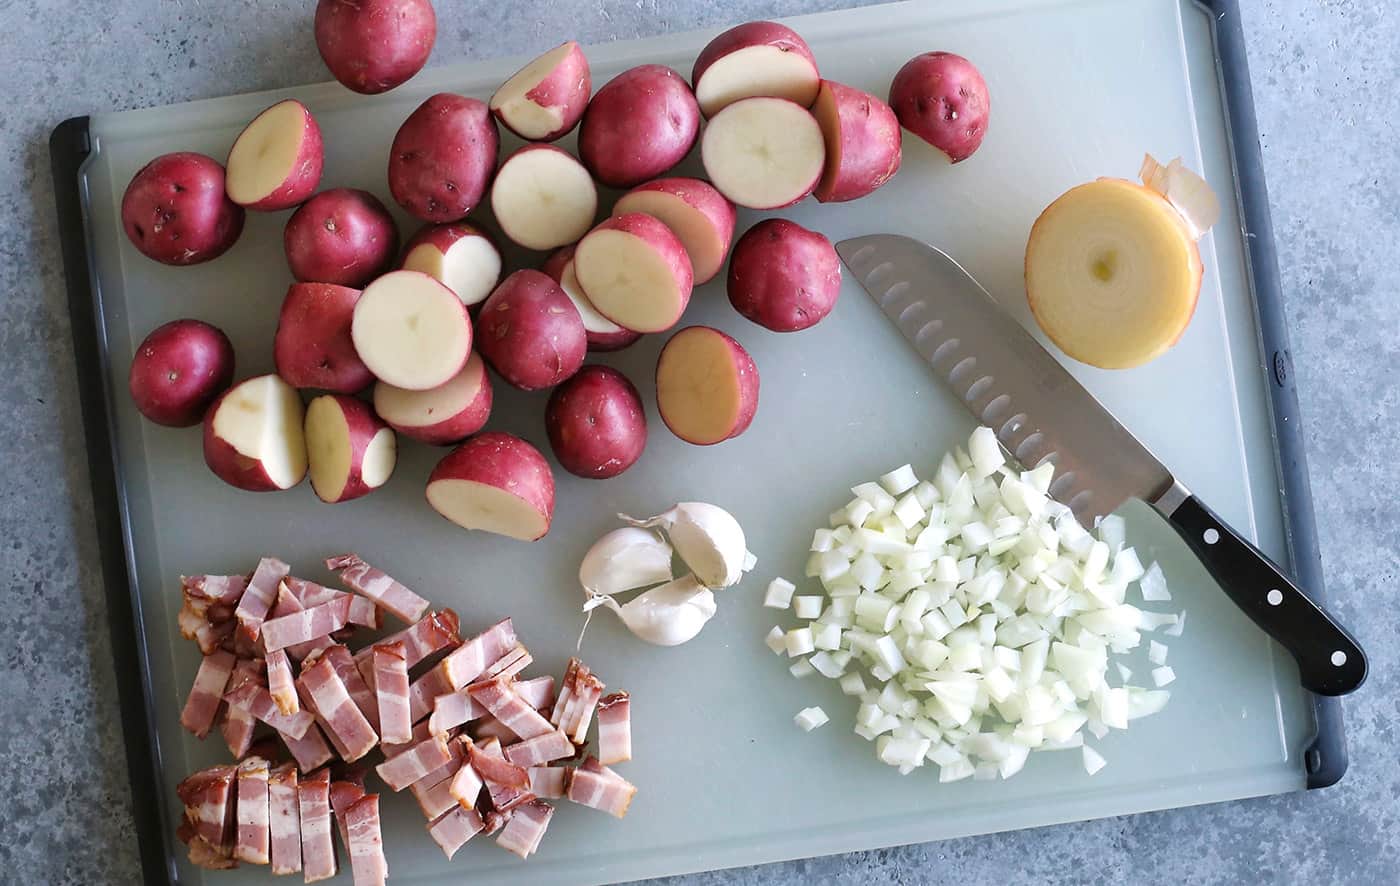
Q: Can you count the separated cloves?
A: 3